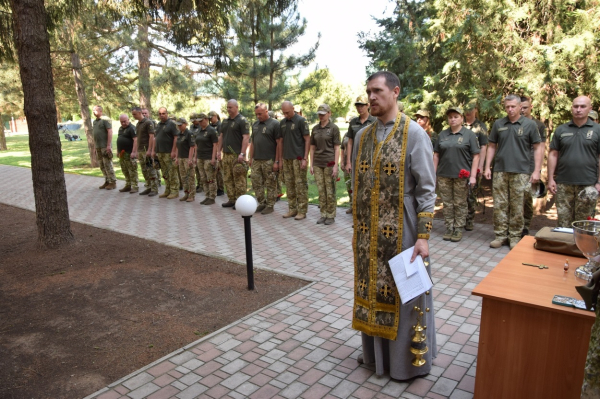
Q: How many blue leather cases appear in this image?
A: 0